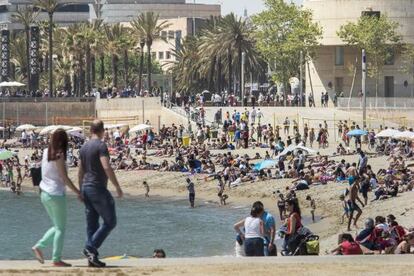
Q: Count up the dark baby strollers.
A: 1